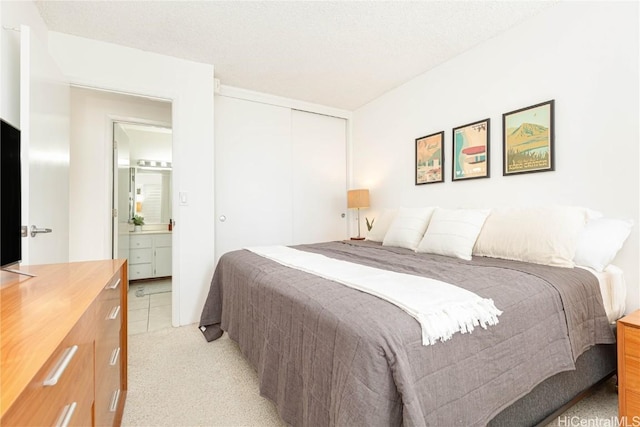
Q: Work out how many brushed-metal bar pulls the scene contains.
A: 6